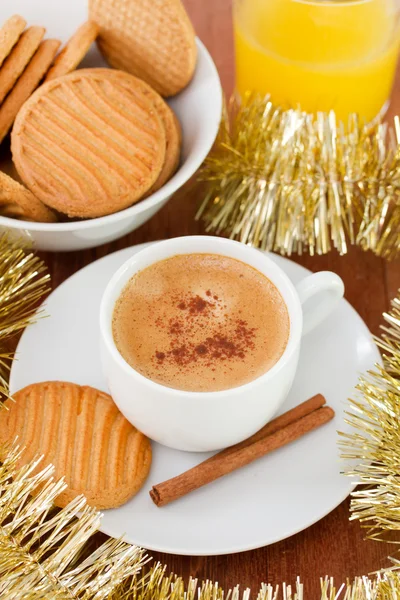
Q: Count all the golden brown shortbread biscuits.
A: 9